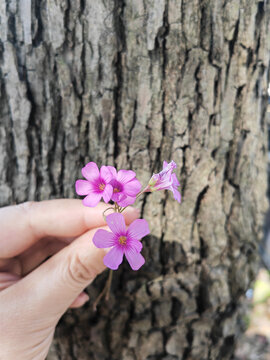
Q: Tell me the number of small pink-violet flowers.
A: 4